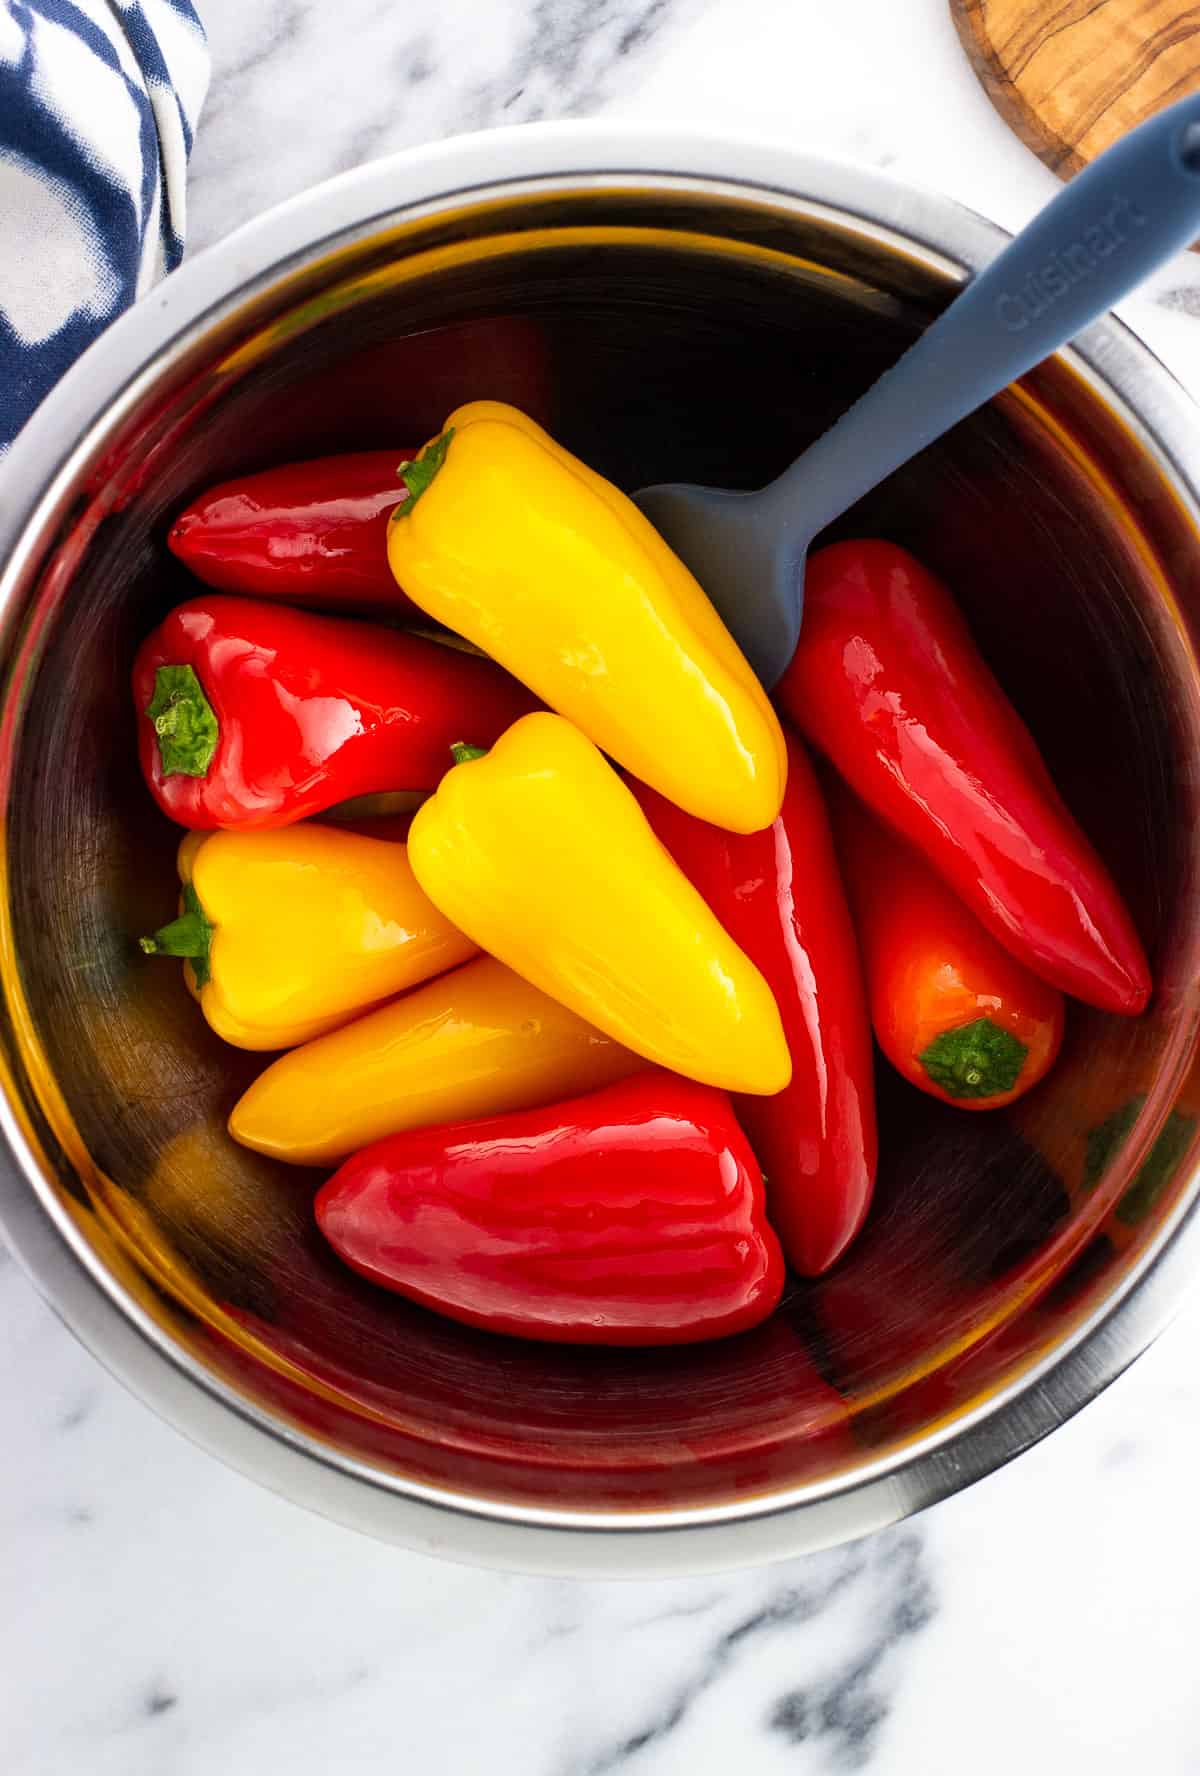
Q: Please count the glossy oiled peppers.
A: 10